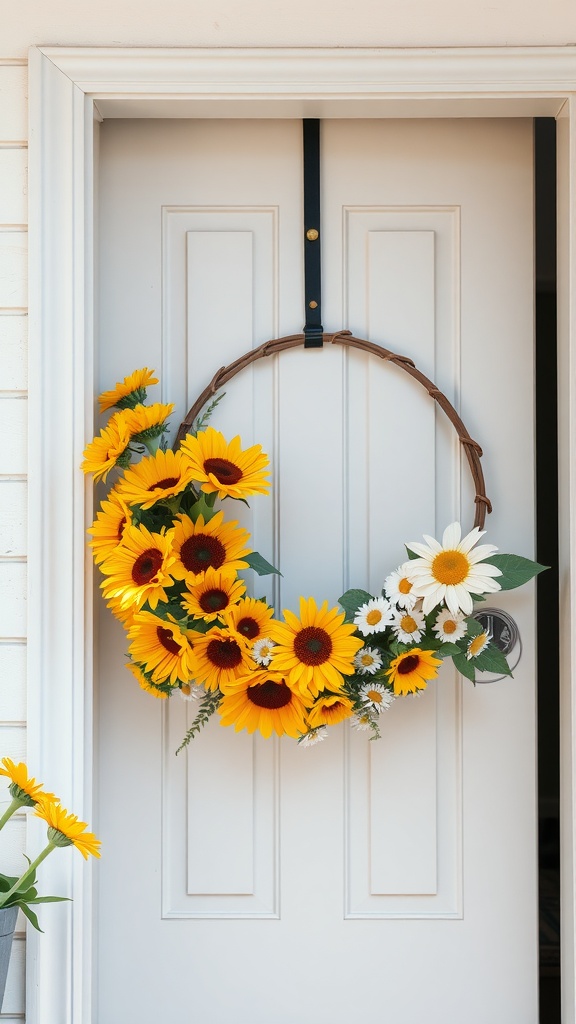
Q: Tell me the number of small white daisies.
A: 11